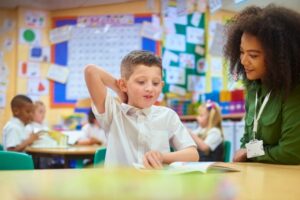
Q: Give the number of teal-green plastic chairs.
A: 4